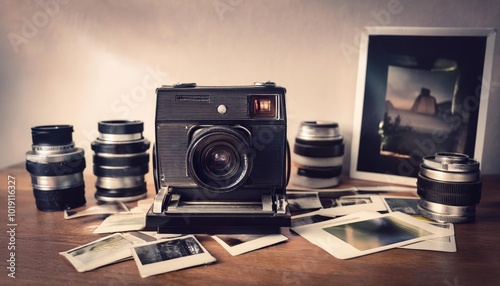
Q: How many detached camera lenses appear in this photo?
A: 4